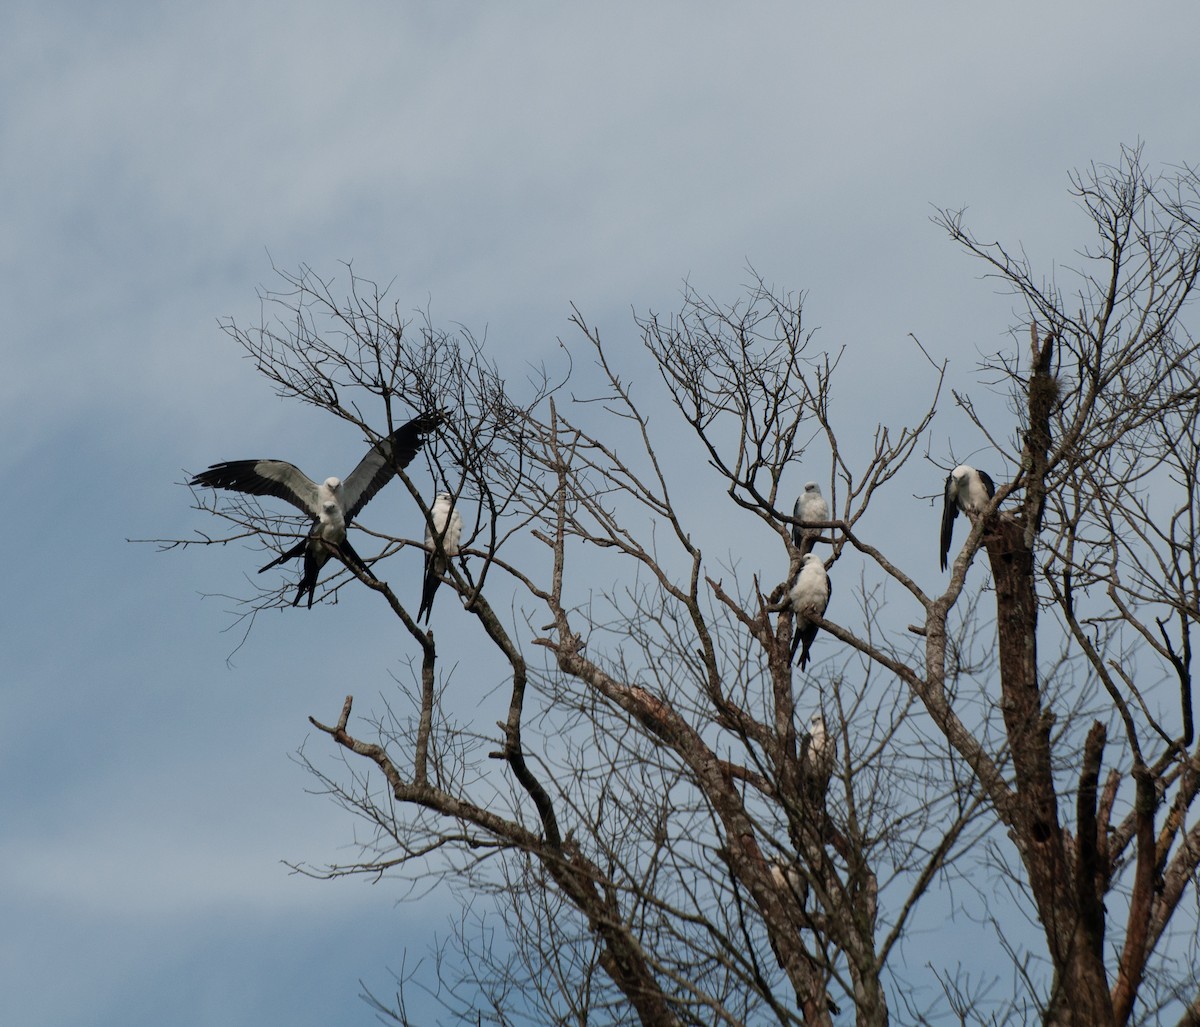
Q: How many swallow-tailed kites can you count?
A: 8